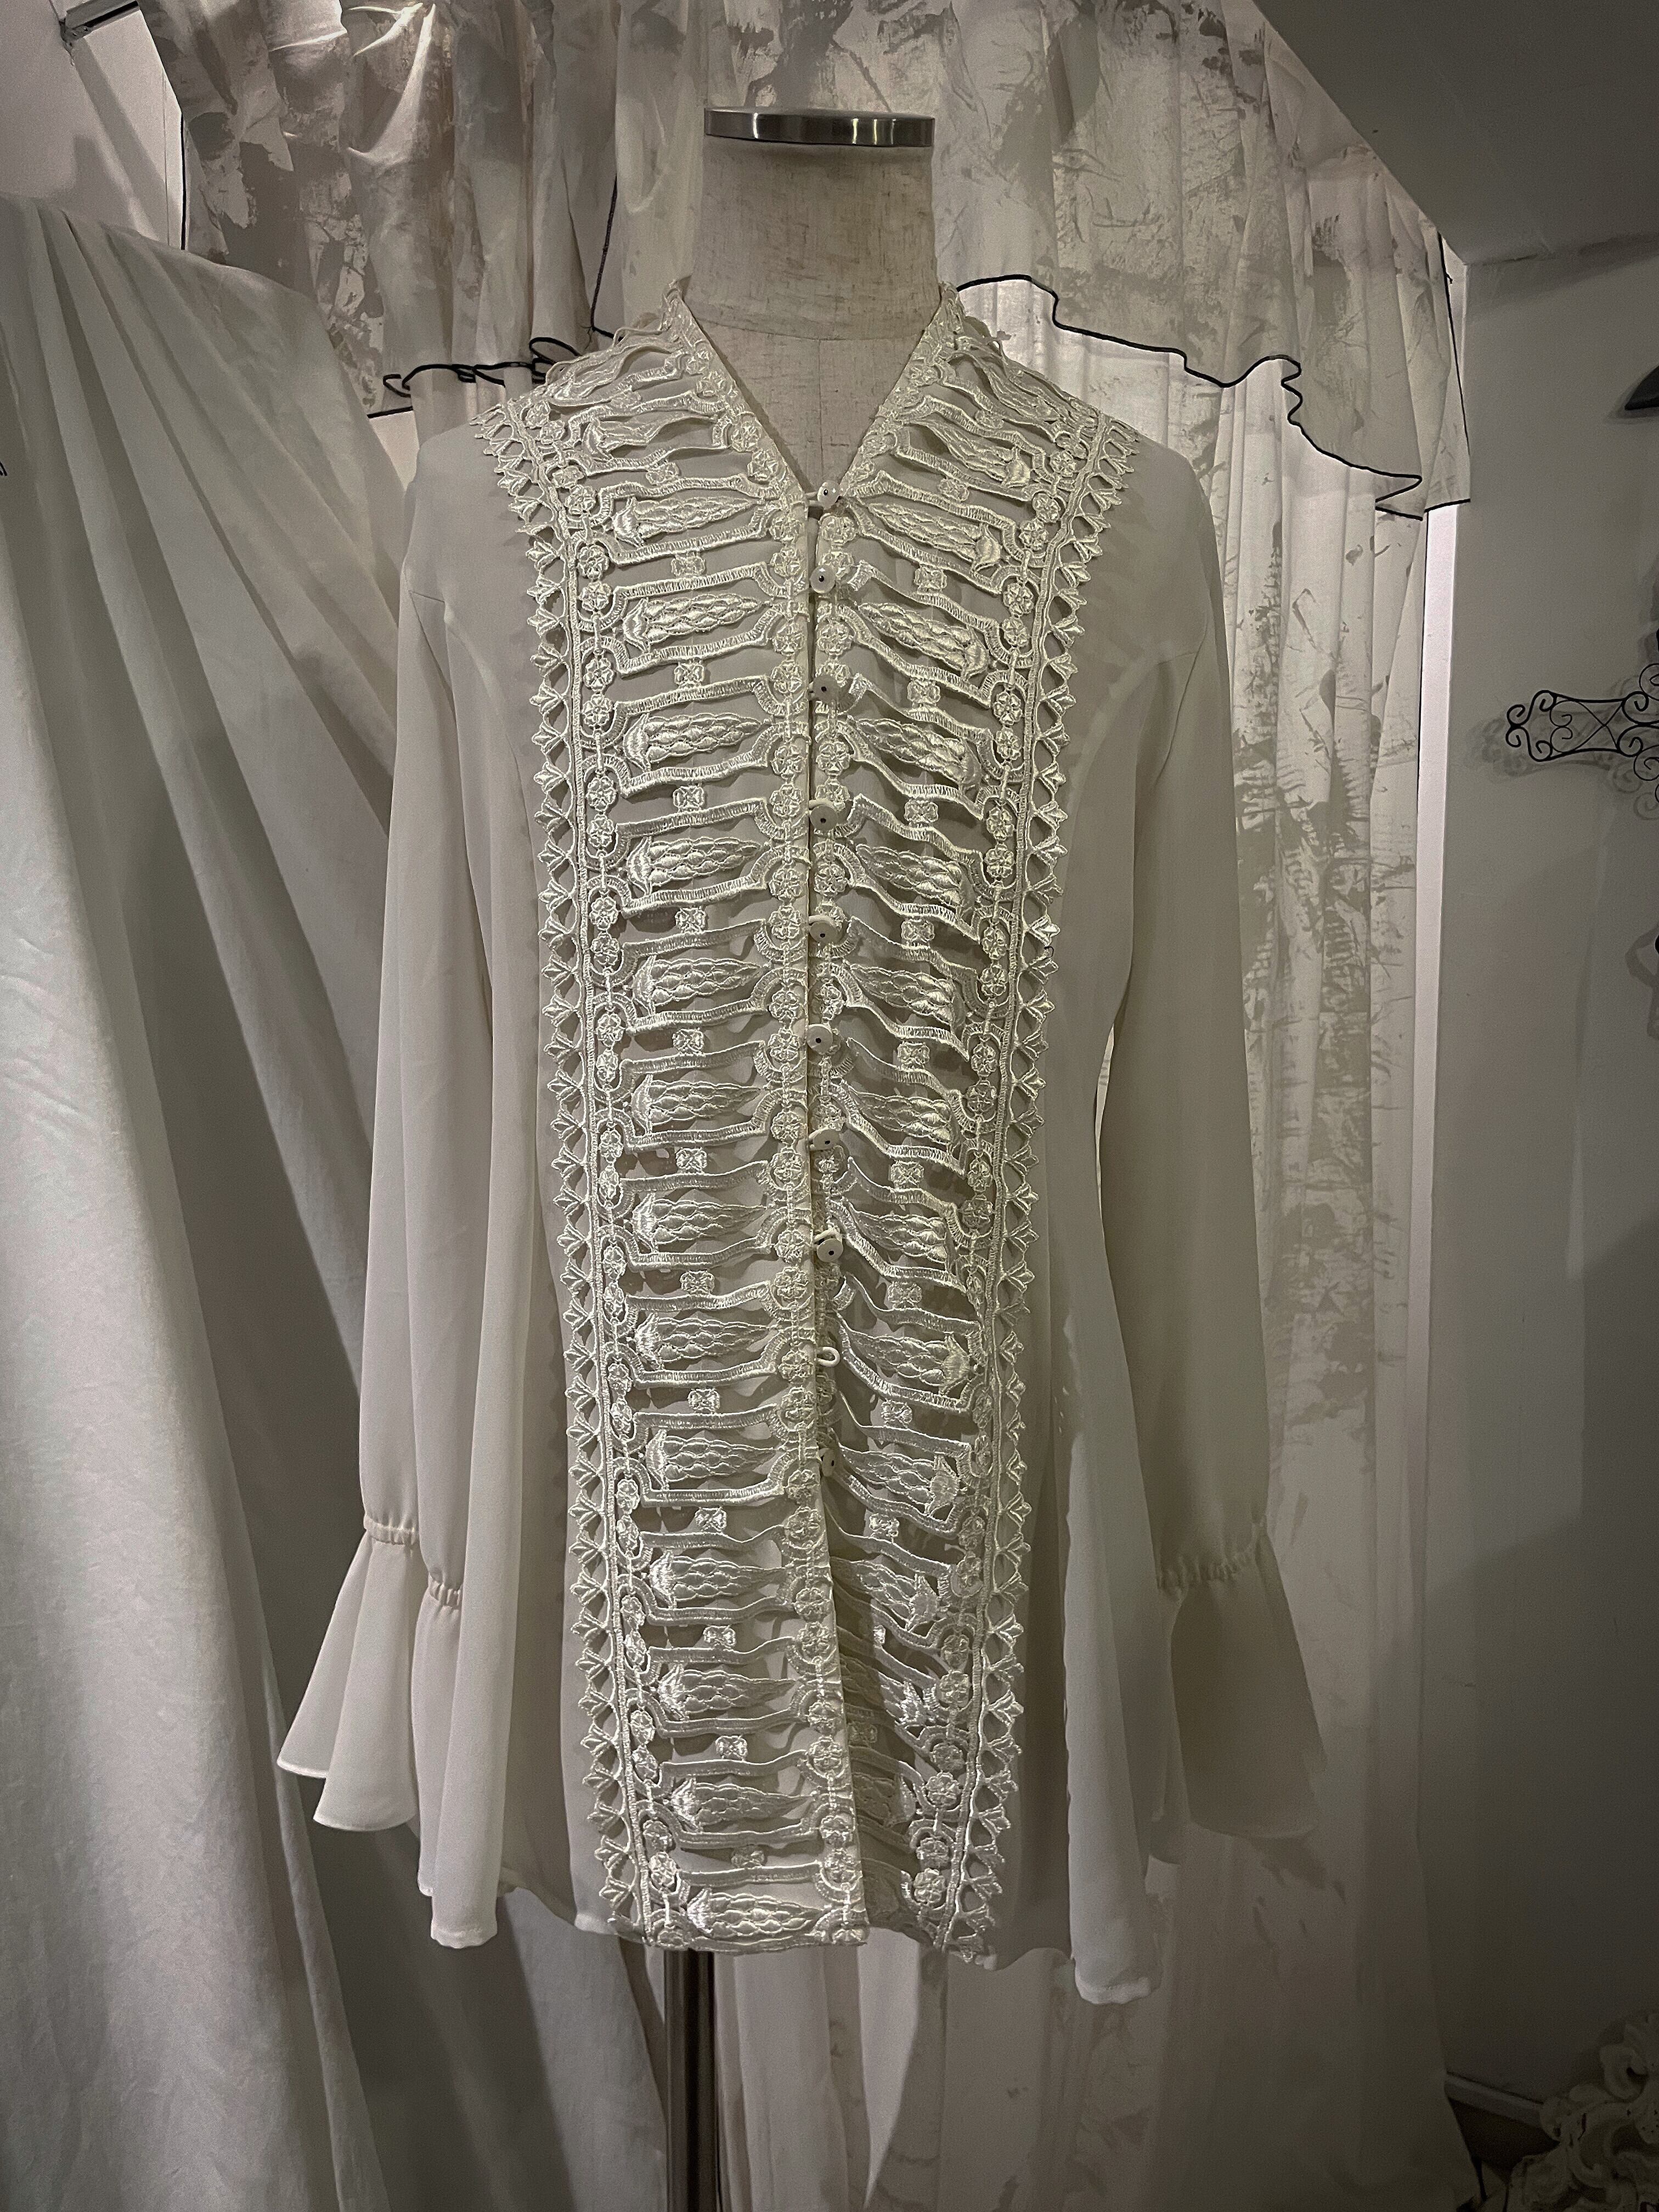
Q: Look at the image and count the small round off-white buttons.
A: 9